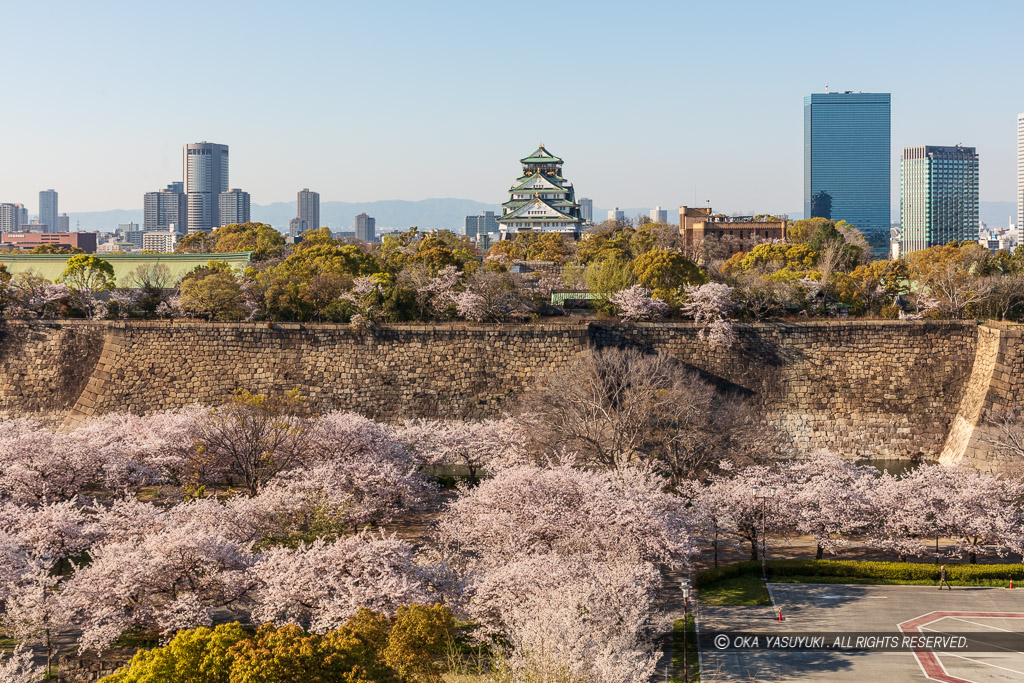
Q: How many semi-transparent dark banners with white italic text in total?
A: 1